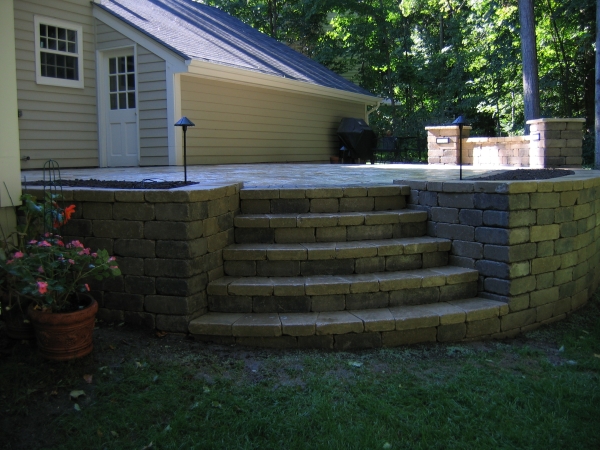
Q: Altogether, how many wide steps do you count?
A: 5